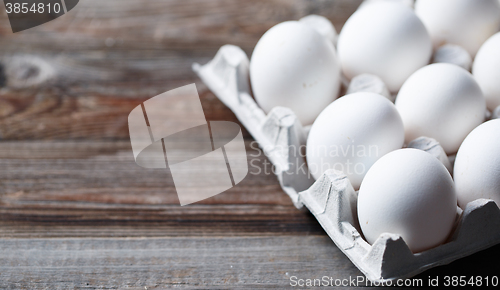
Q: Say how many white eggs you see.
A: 8